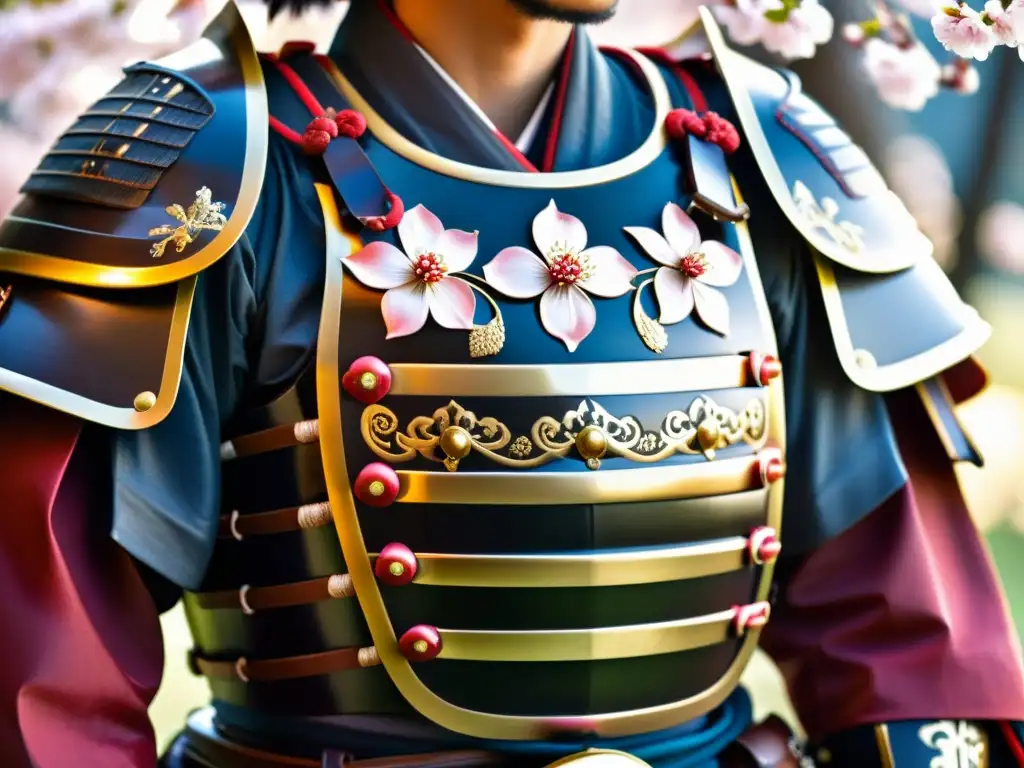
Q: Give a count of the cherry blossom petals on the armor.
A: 14